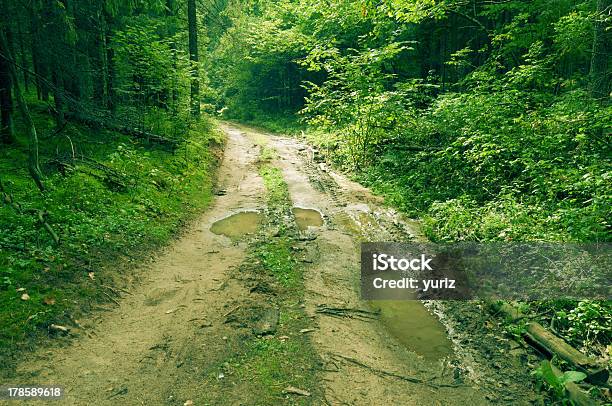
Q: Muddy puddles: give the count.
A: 3